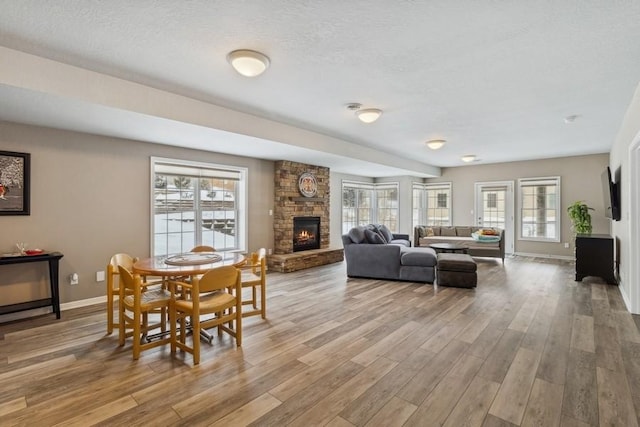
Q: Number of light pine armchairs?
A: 5